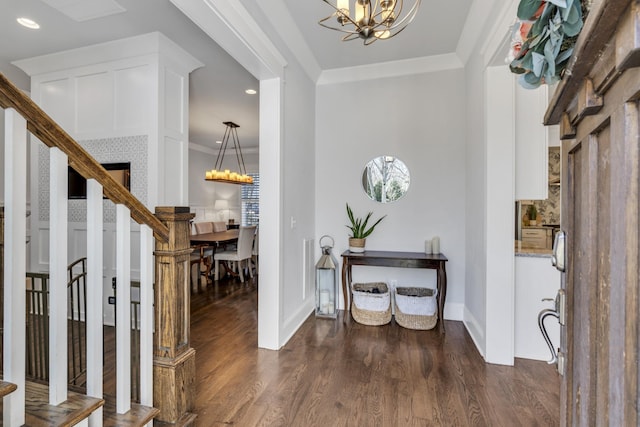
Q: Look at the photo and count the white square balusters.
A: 5